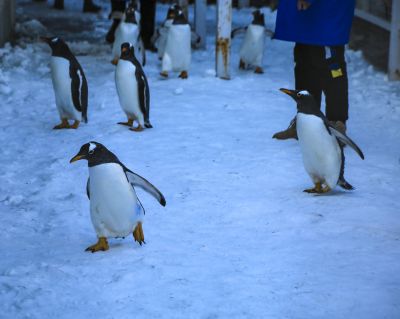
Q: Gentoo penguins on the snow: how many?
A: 8